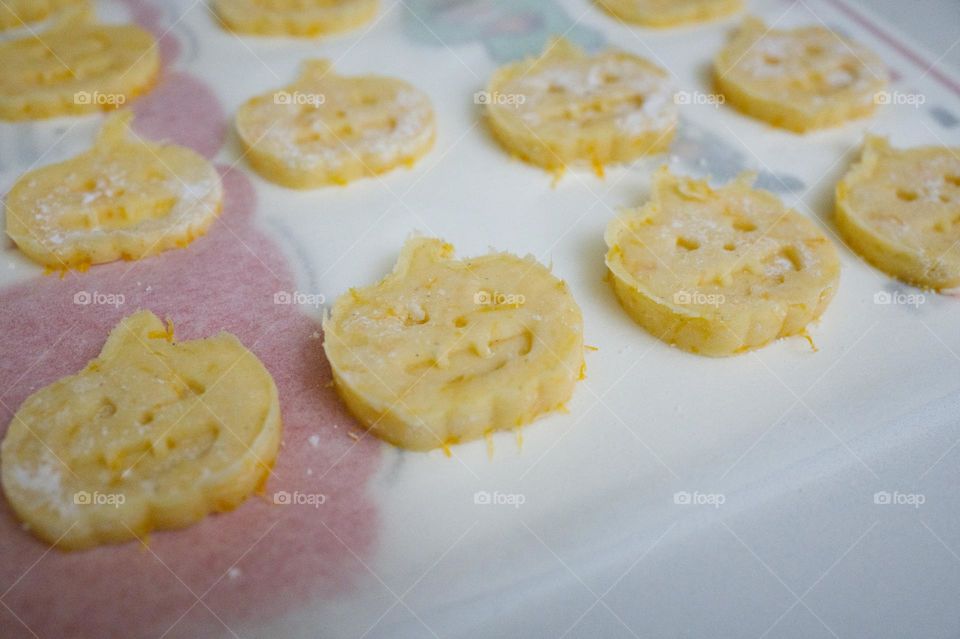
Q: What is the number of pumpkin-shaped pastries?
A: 12